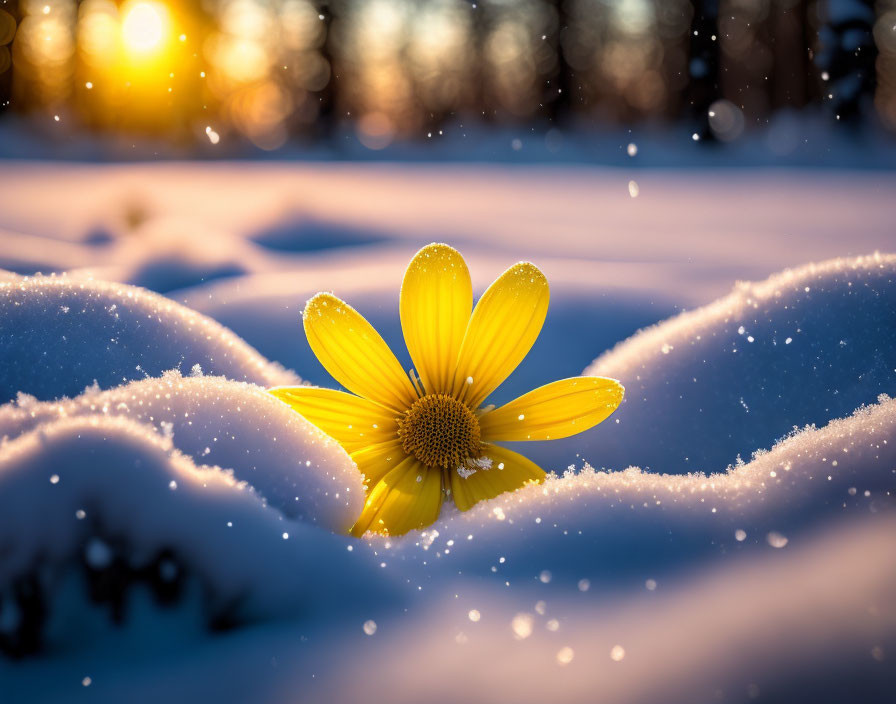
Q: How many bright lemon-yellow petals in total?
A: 8